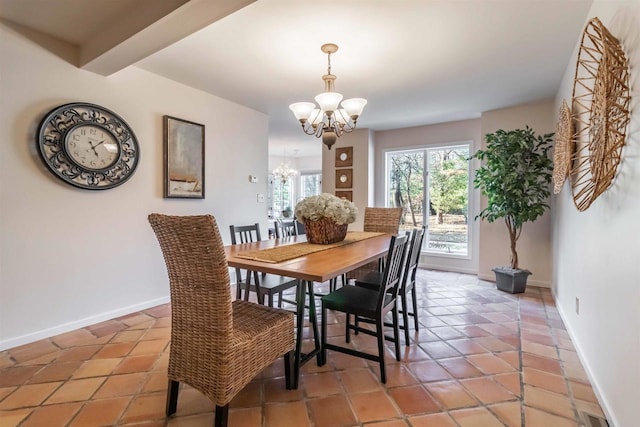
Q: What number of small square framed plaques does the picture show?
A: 3